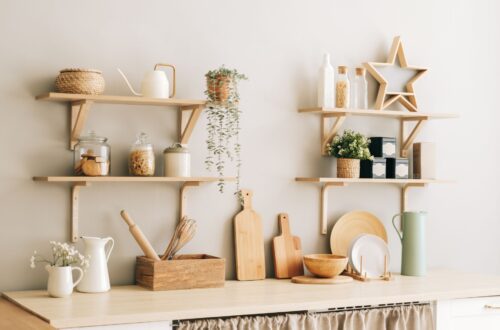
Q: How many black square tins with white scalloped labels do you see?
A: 3